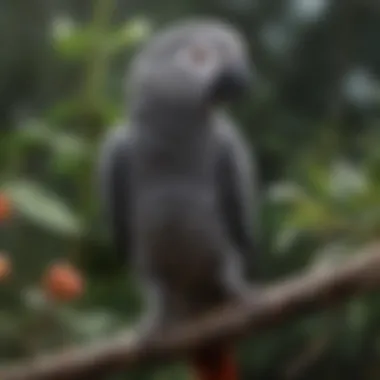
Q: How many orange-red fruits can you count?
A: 3